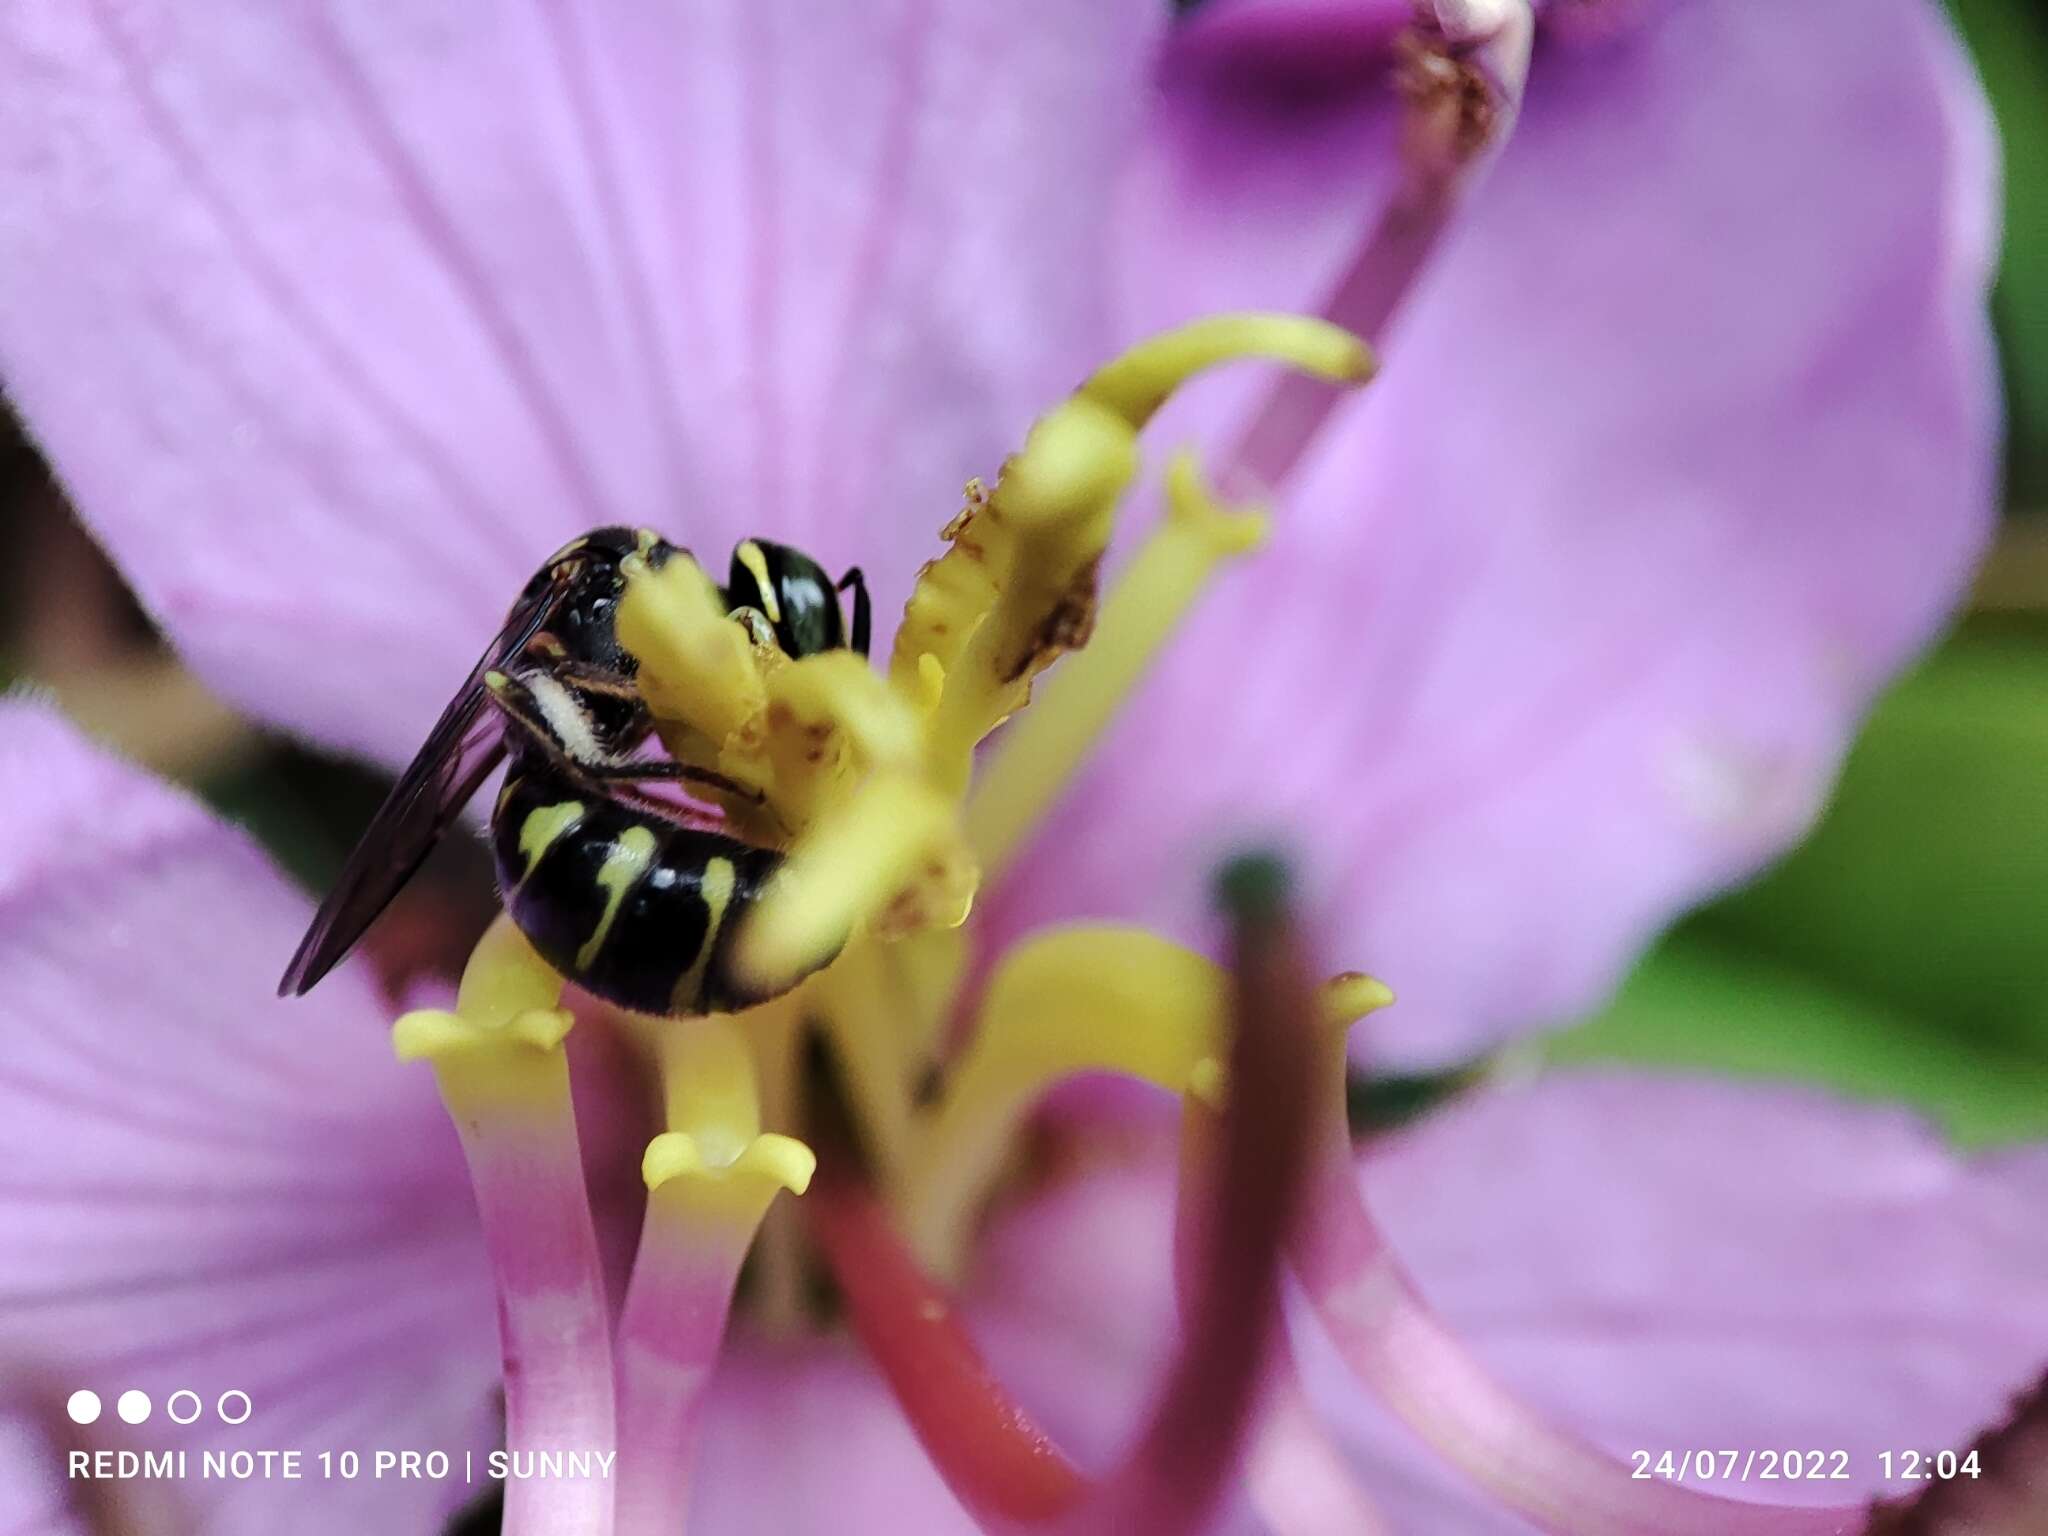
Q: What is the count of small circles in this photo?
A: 4